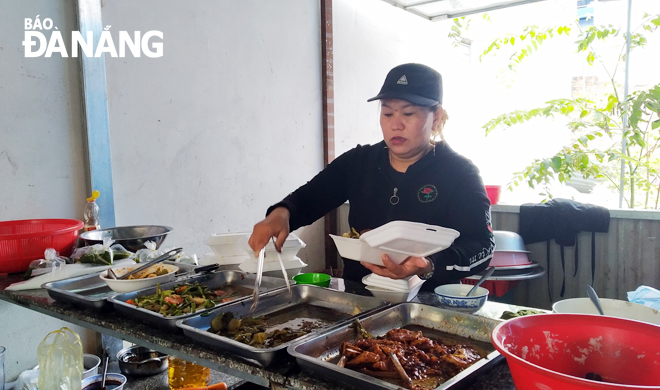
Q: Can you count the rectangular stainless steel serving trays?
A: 4